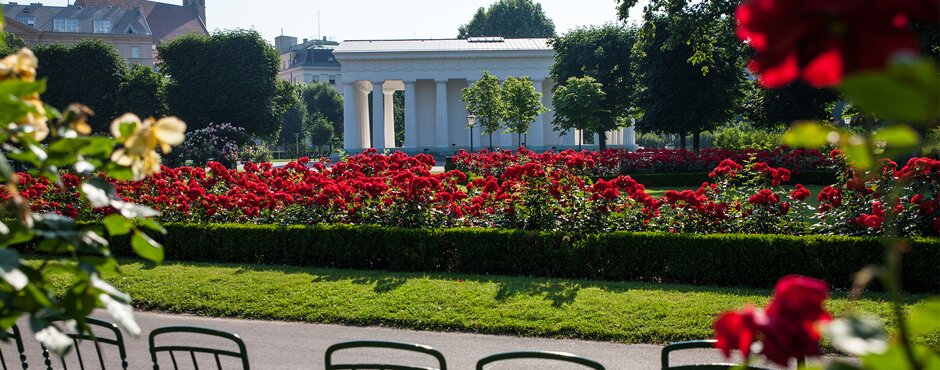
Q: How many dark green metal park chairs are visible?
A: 6